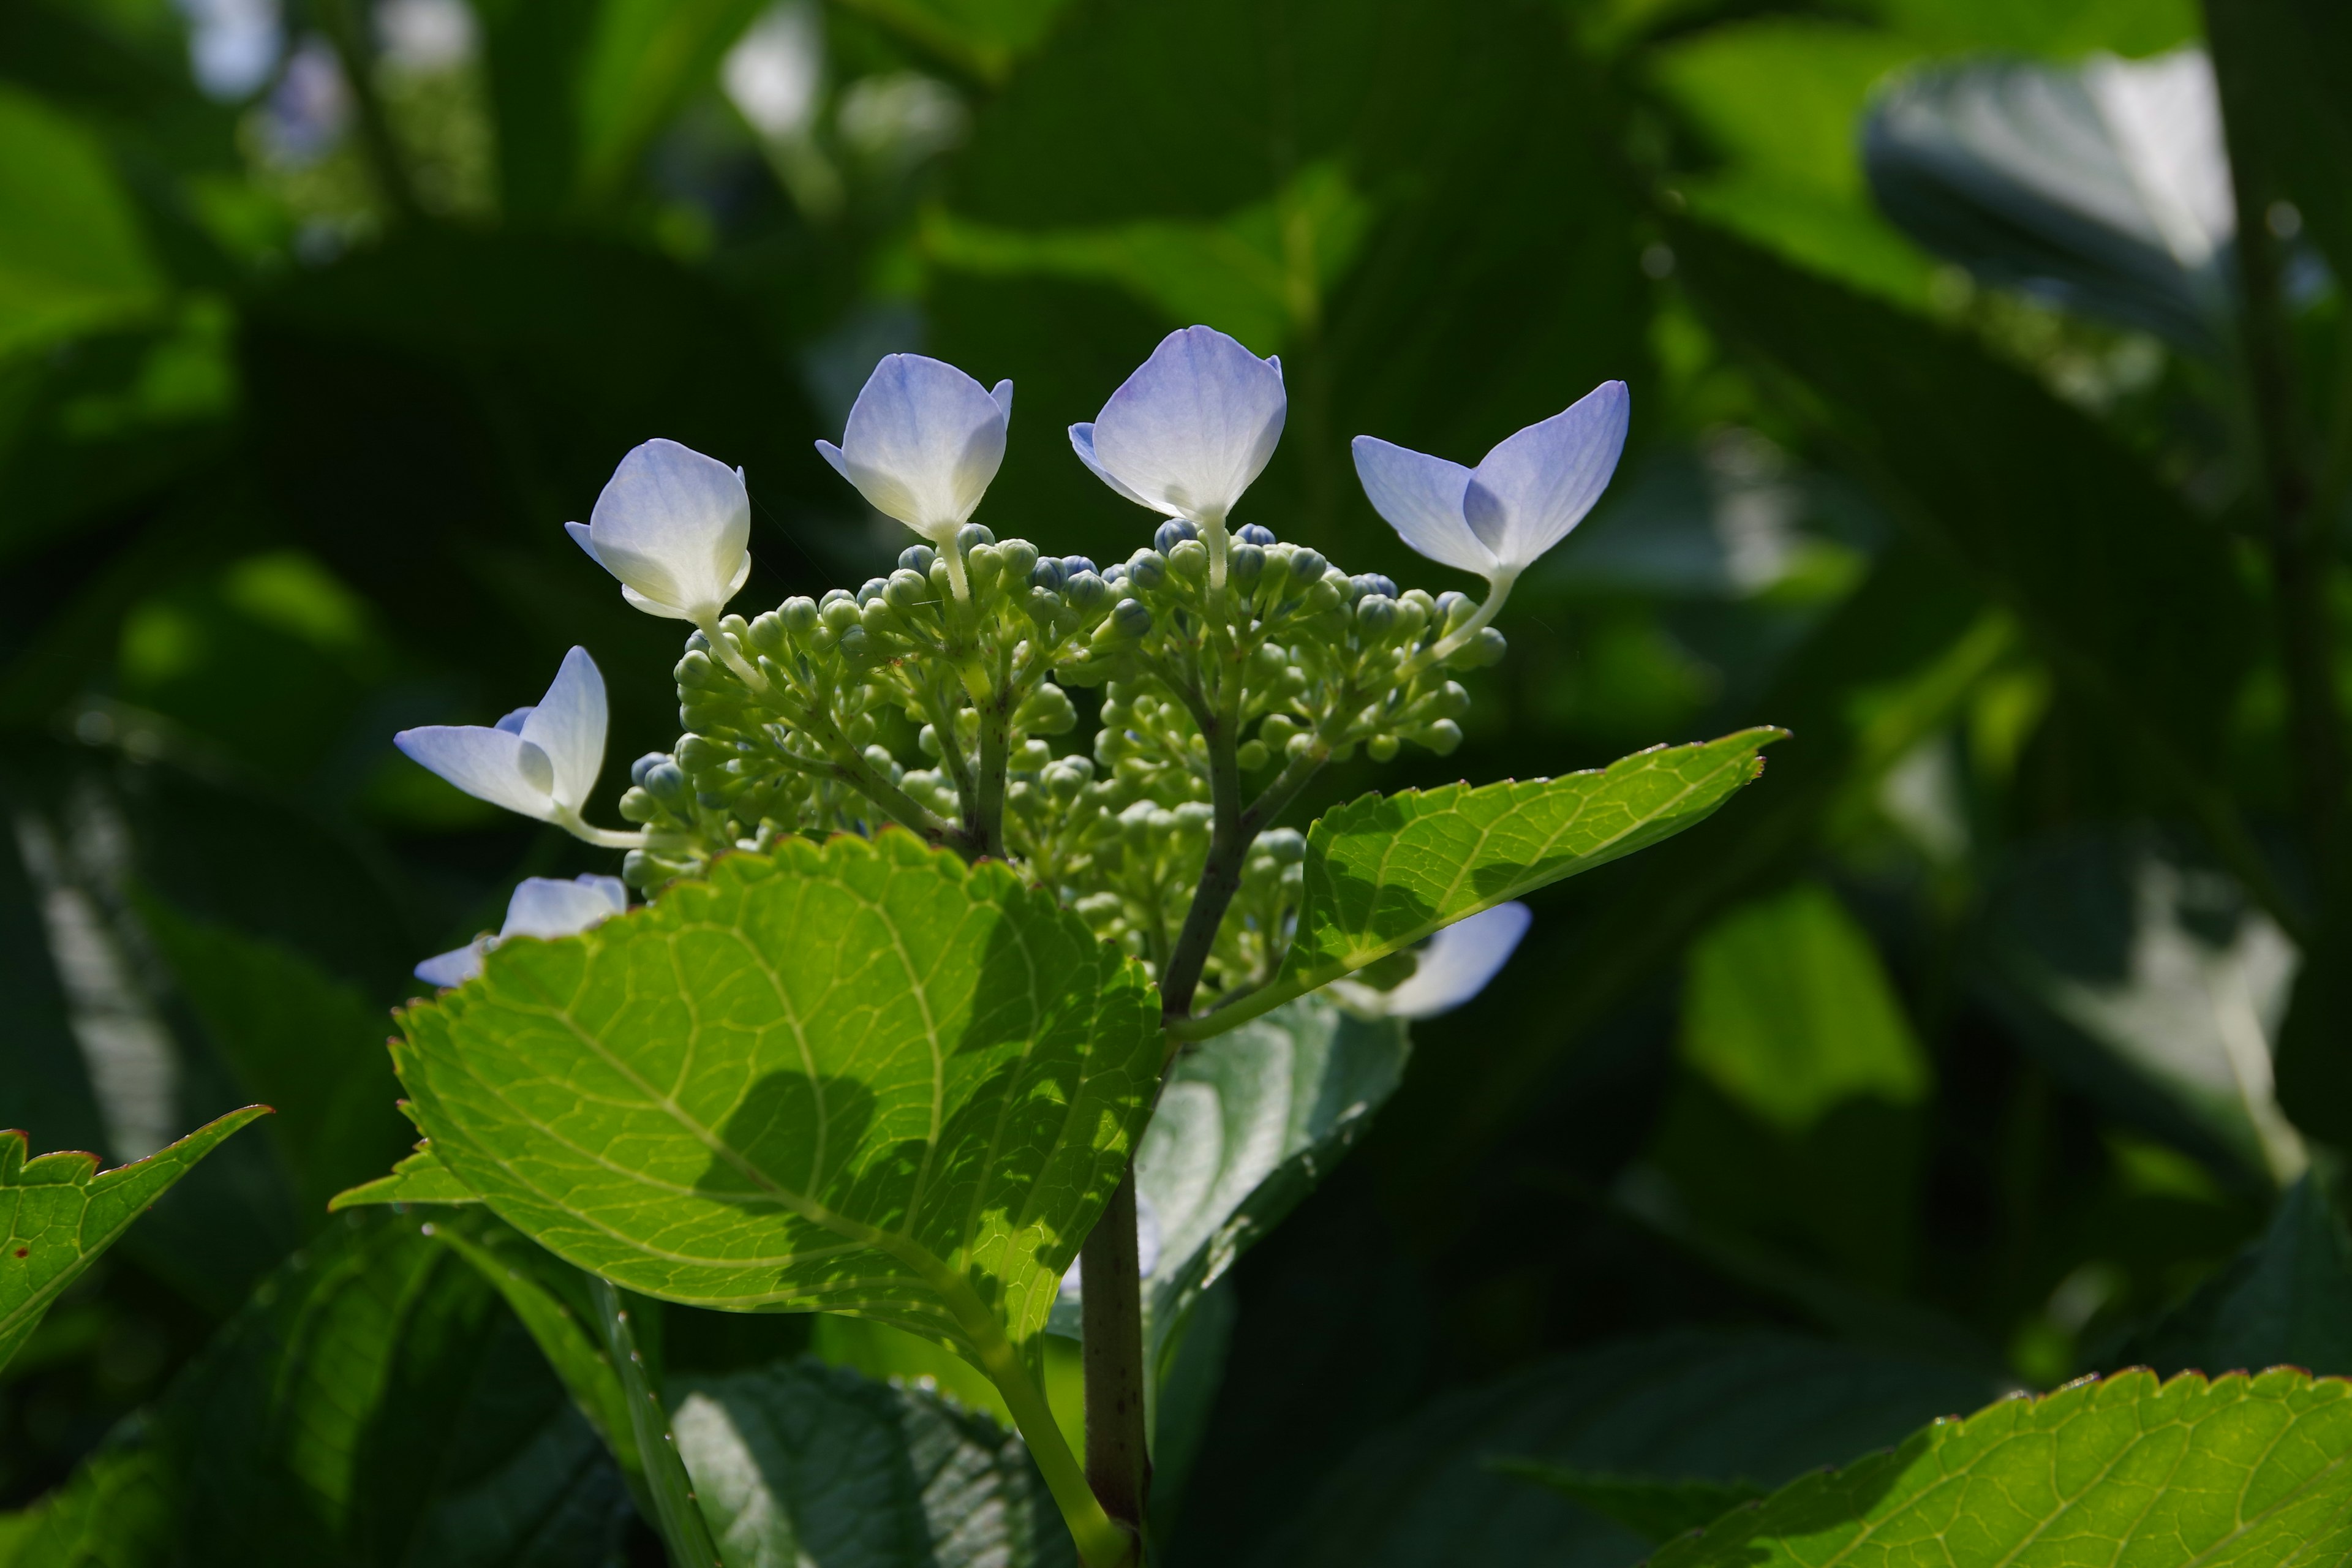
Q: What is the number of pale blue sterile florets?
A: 7